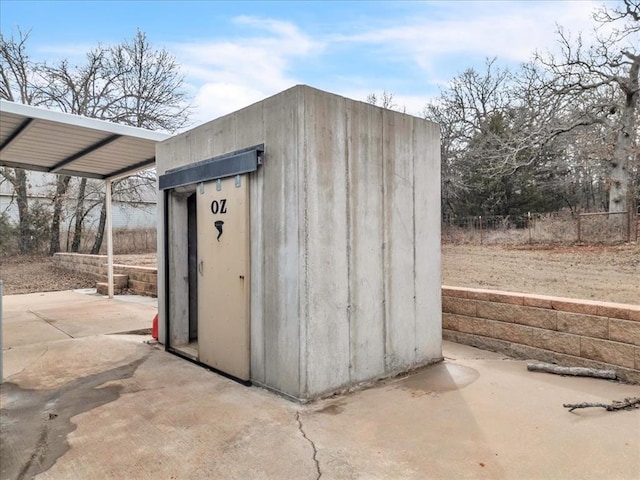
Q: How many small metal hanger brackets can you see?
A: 3